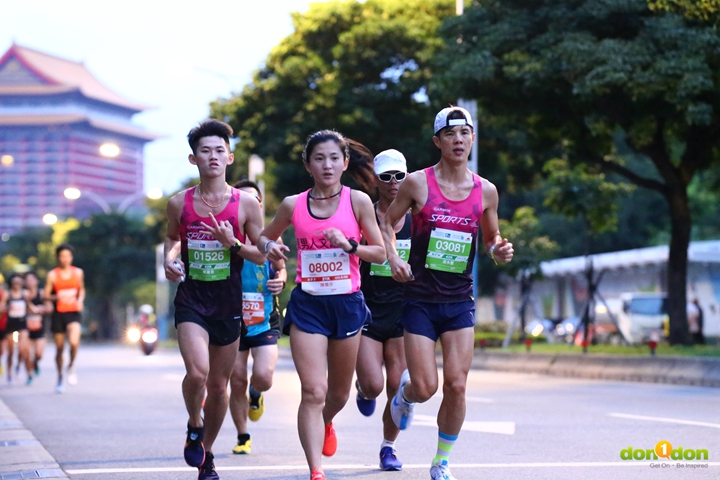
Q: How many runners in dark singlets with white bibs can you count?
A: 1